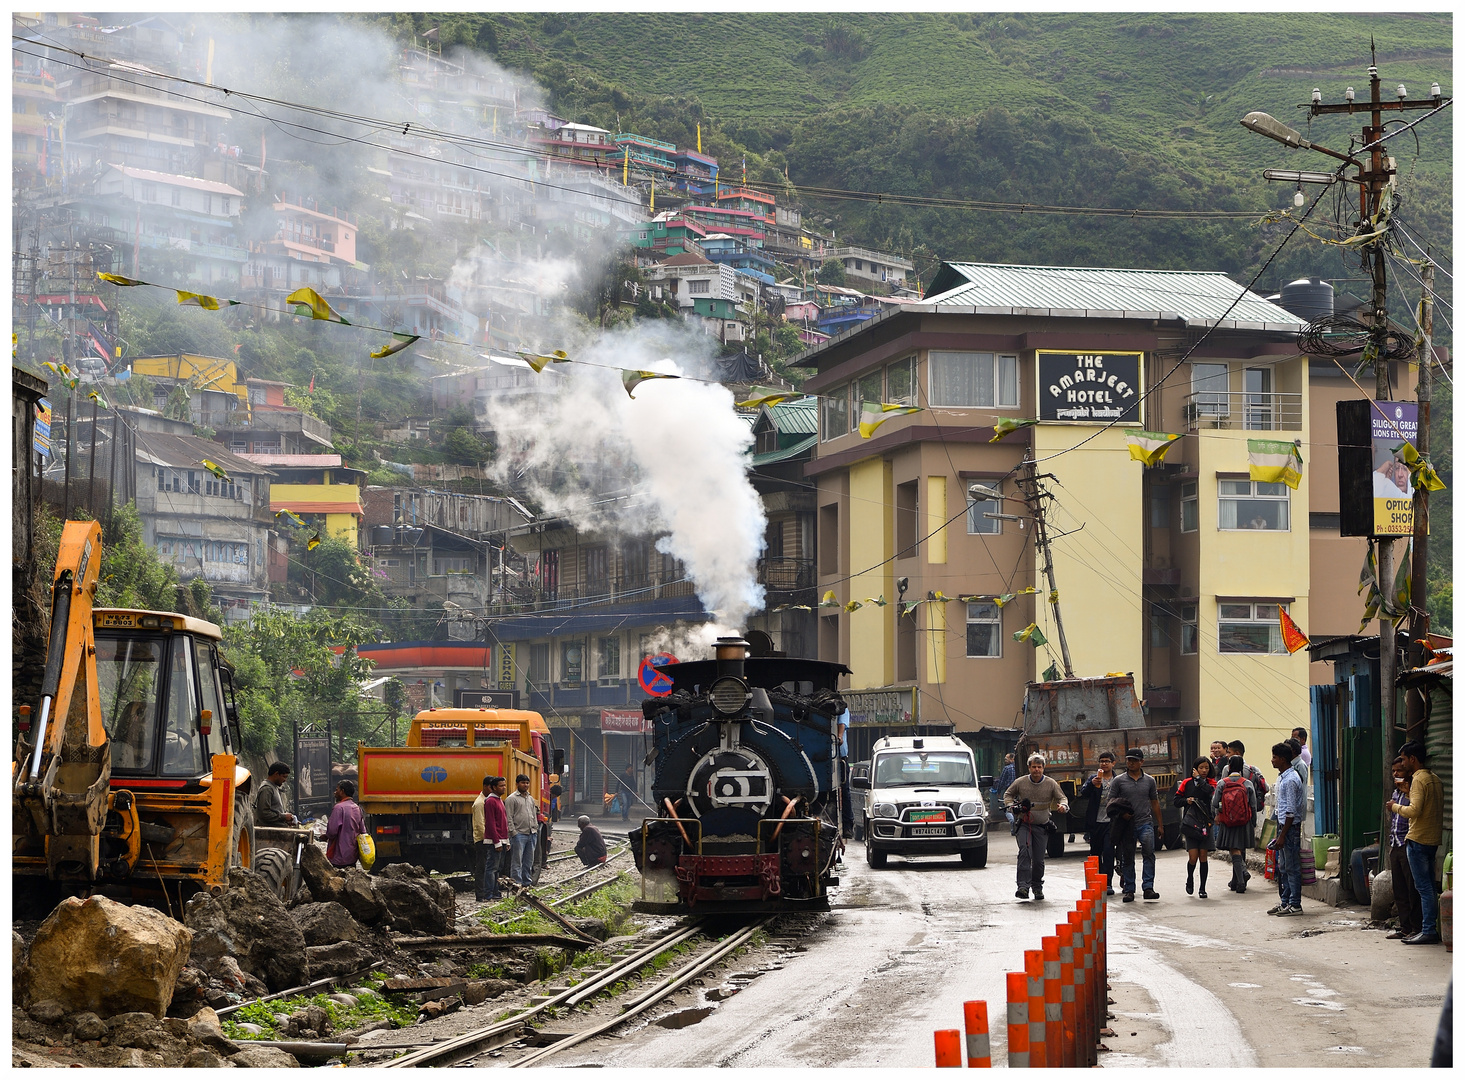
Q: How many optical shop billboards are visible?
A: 1